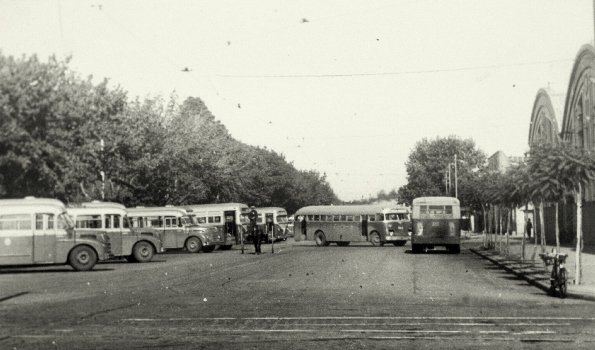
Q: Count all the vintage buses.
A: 7